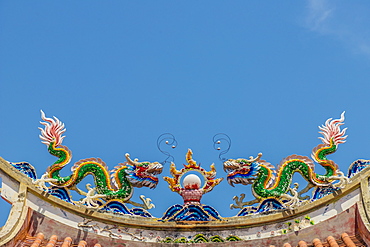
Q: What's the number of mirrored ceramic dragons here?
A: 2